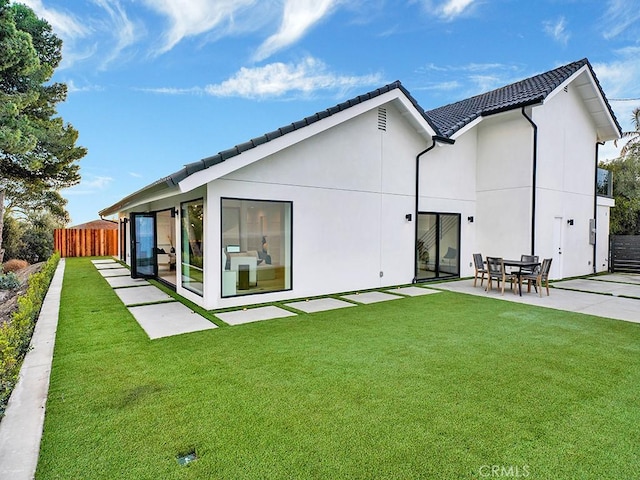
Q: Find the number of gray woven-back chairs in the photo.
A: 4